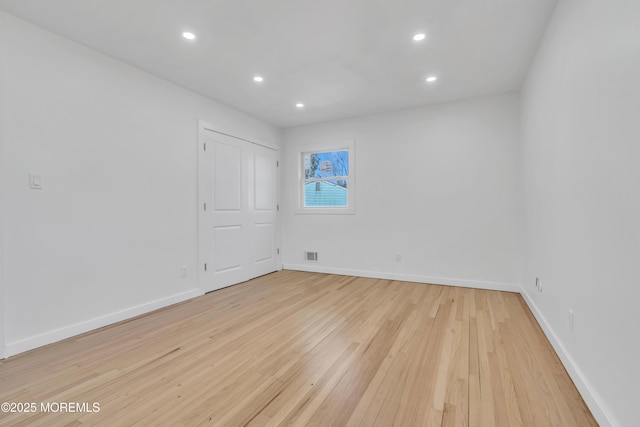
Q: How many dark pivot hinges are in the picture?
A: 6